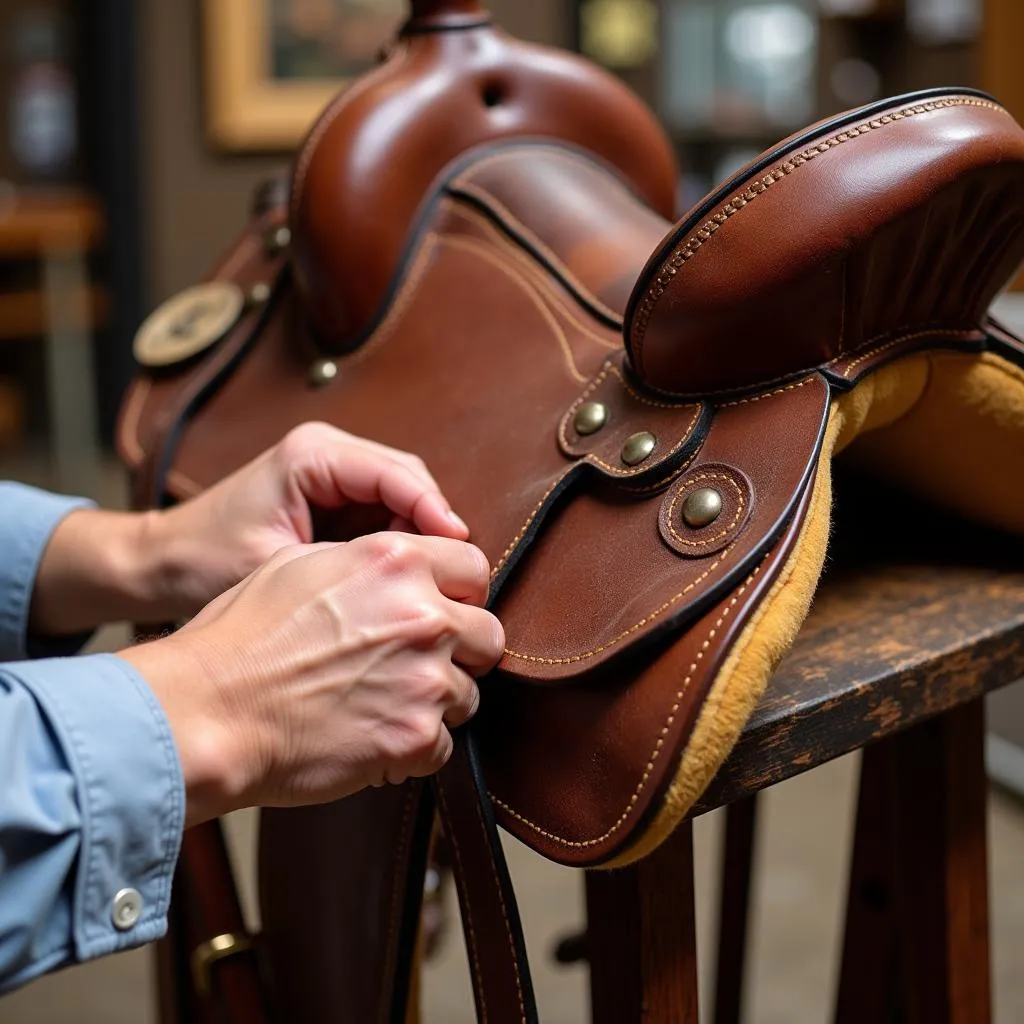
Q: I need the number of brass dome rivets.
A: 6